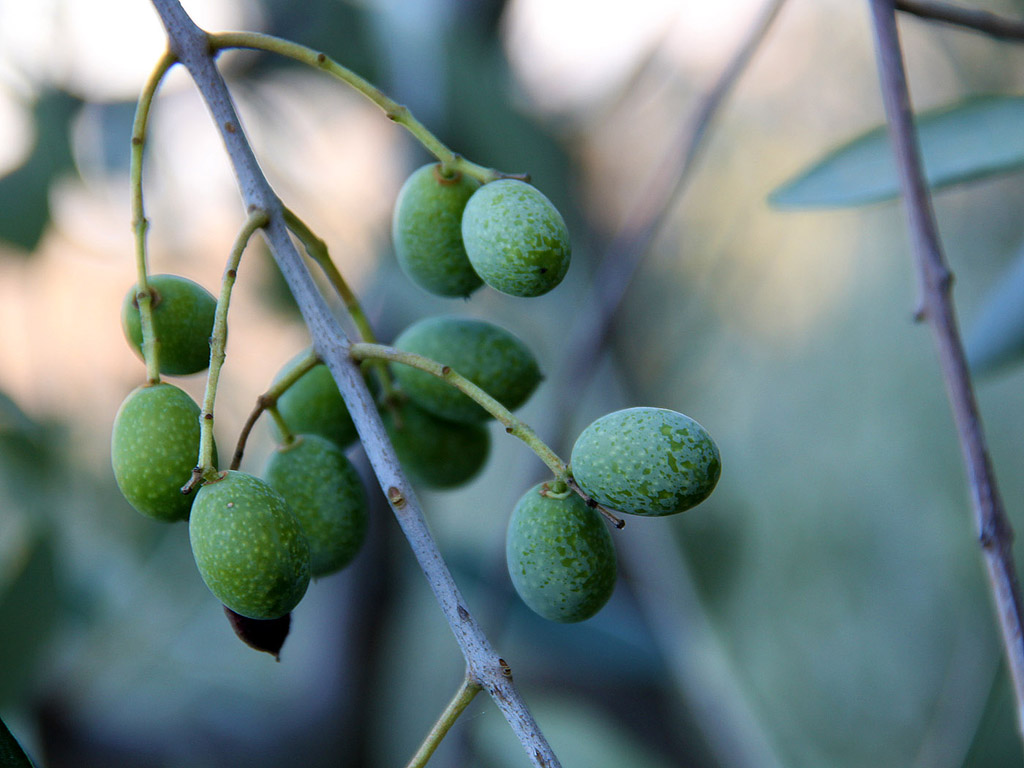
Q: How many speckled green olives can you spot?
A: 11